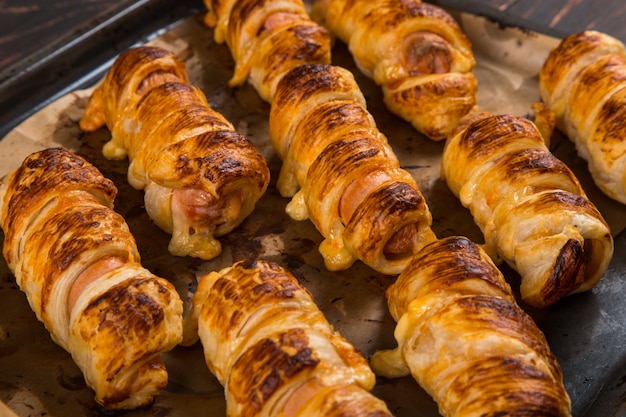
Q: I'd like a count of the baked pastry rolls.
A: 9